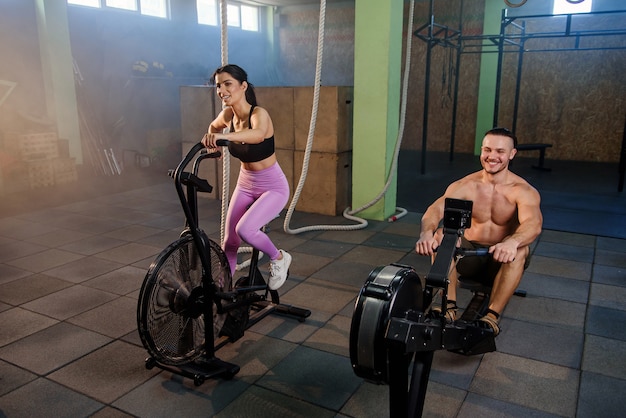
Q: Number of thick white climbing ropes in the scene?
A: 3